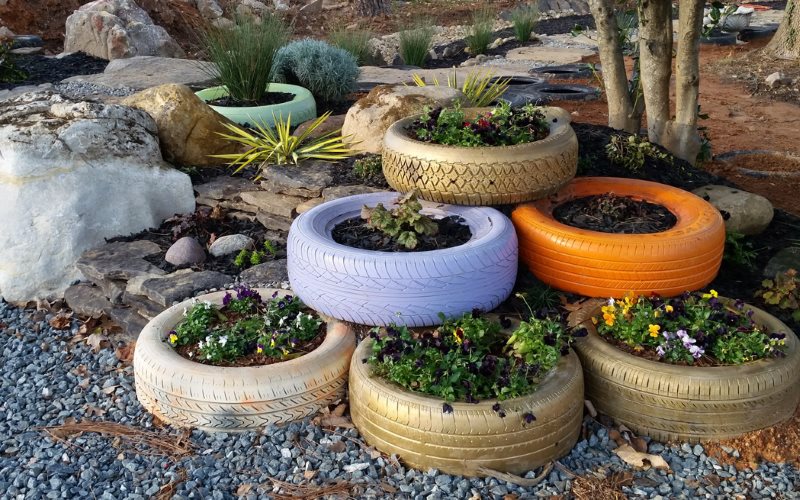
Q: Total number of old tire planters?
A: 7